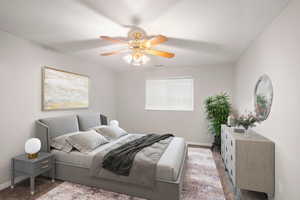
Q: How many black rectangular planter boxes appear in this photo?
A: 1